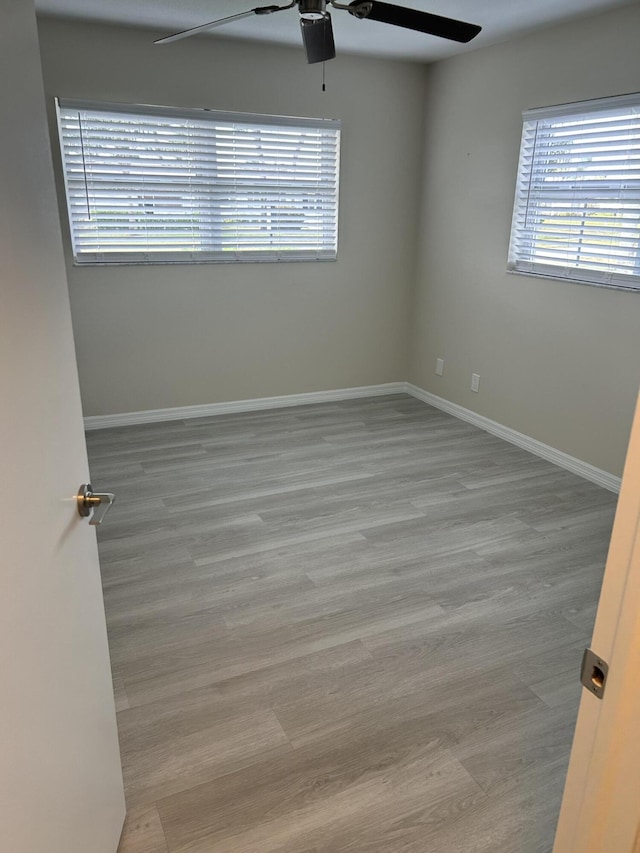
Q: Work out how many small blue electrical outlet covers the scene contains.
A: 0